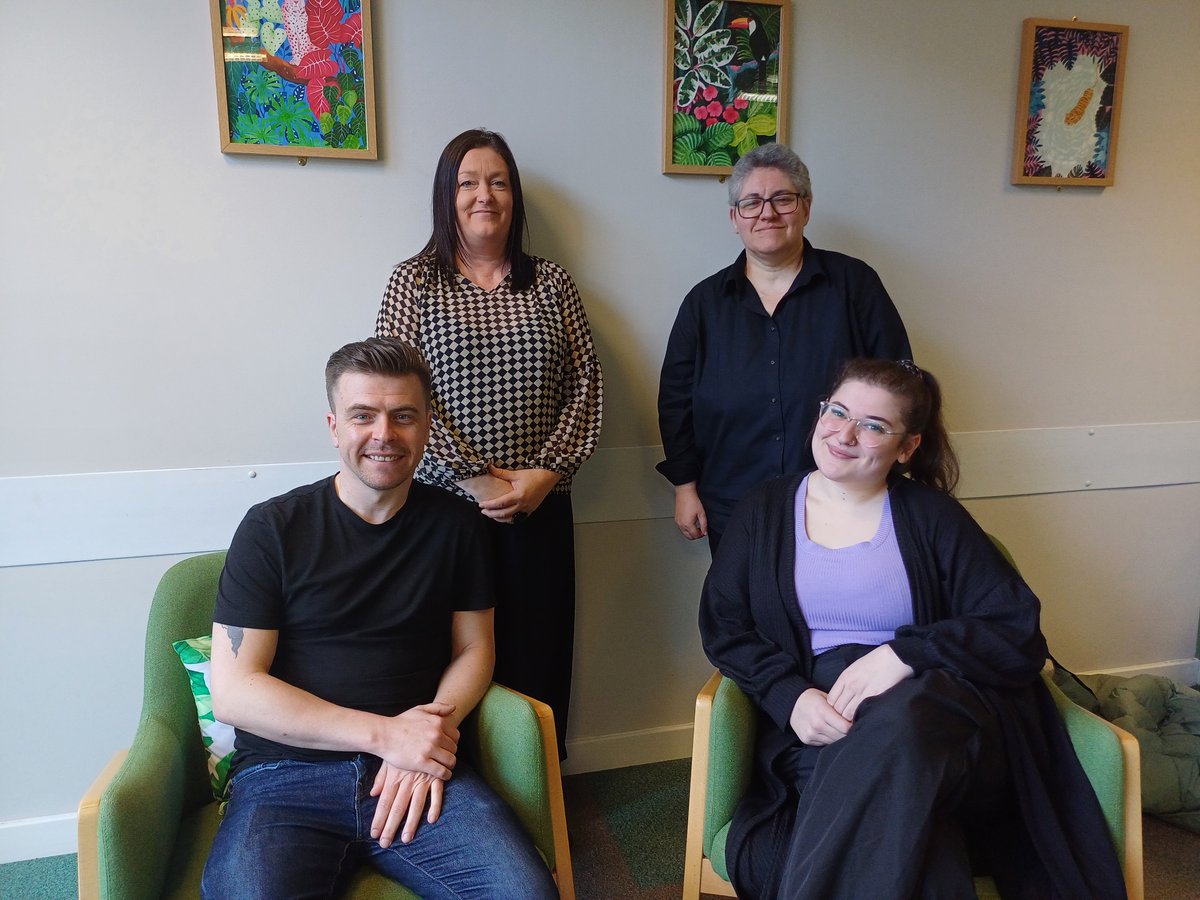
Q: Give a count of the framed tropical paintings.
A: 3